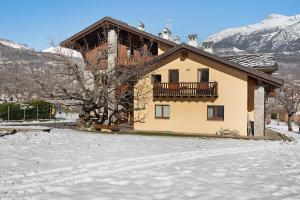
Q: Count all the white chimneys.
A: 5